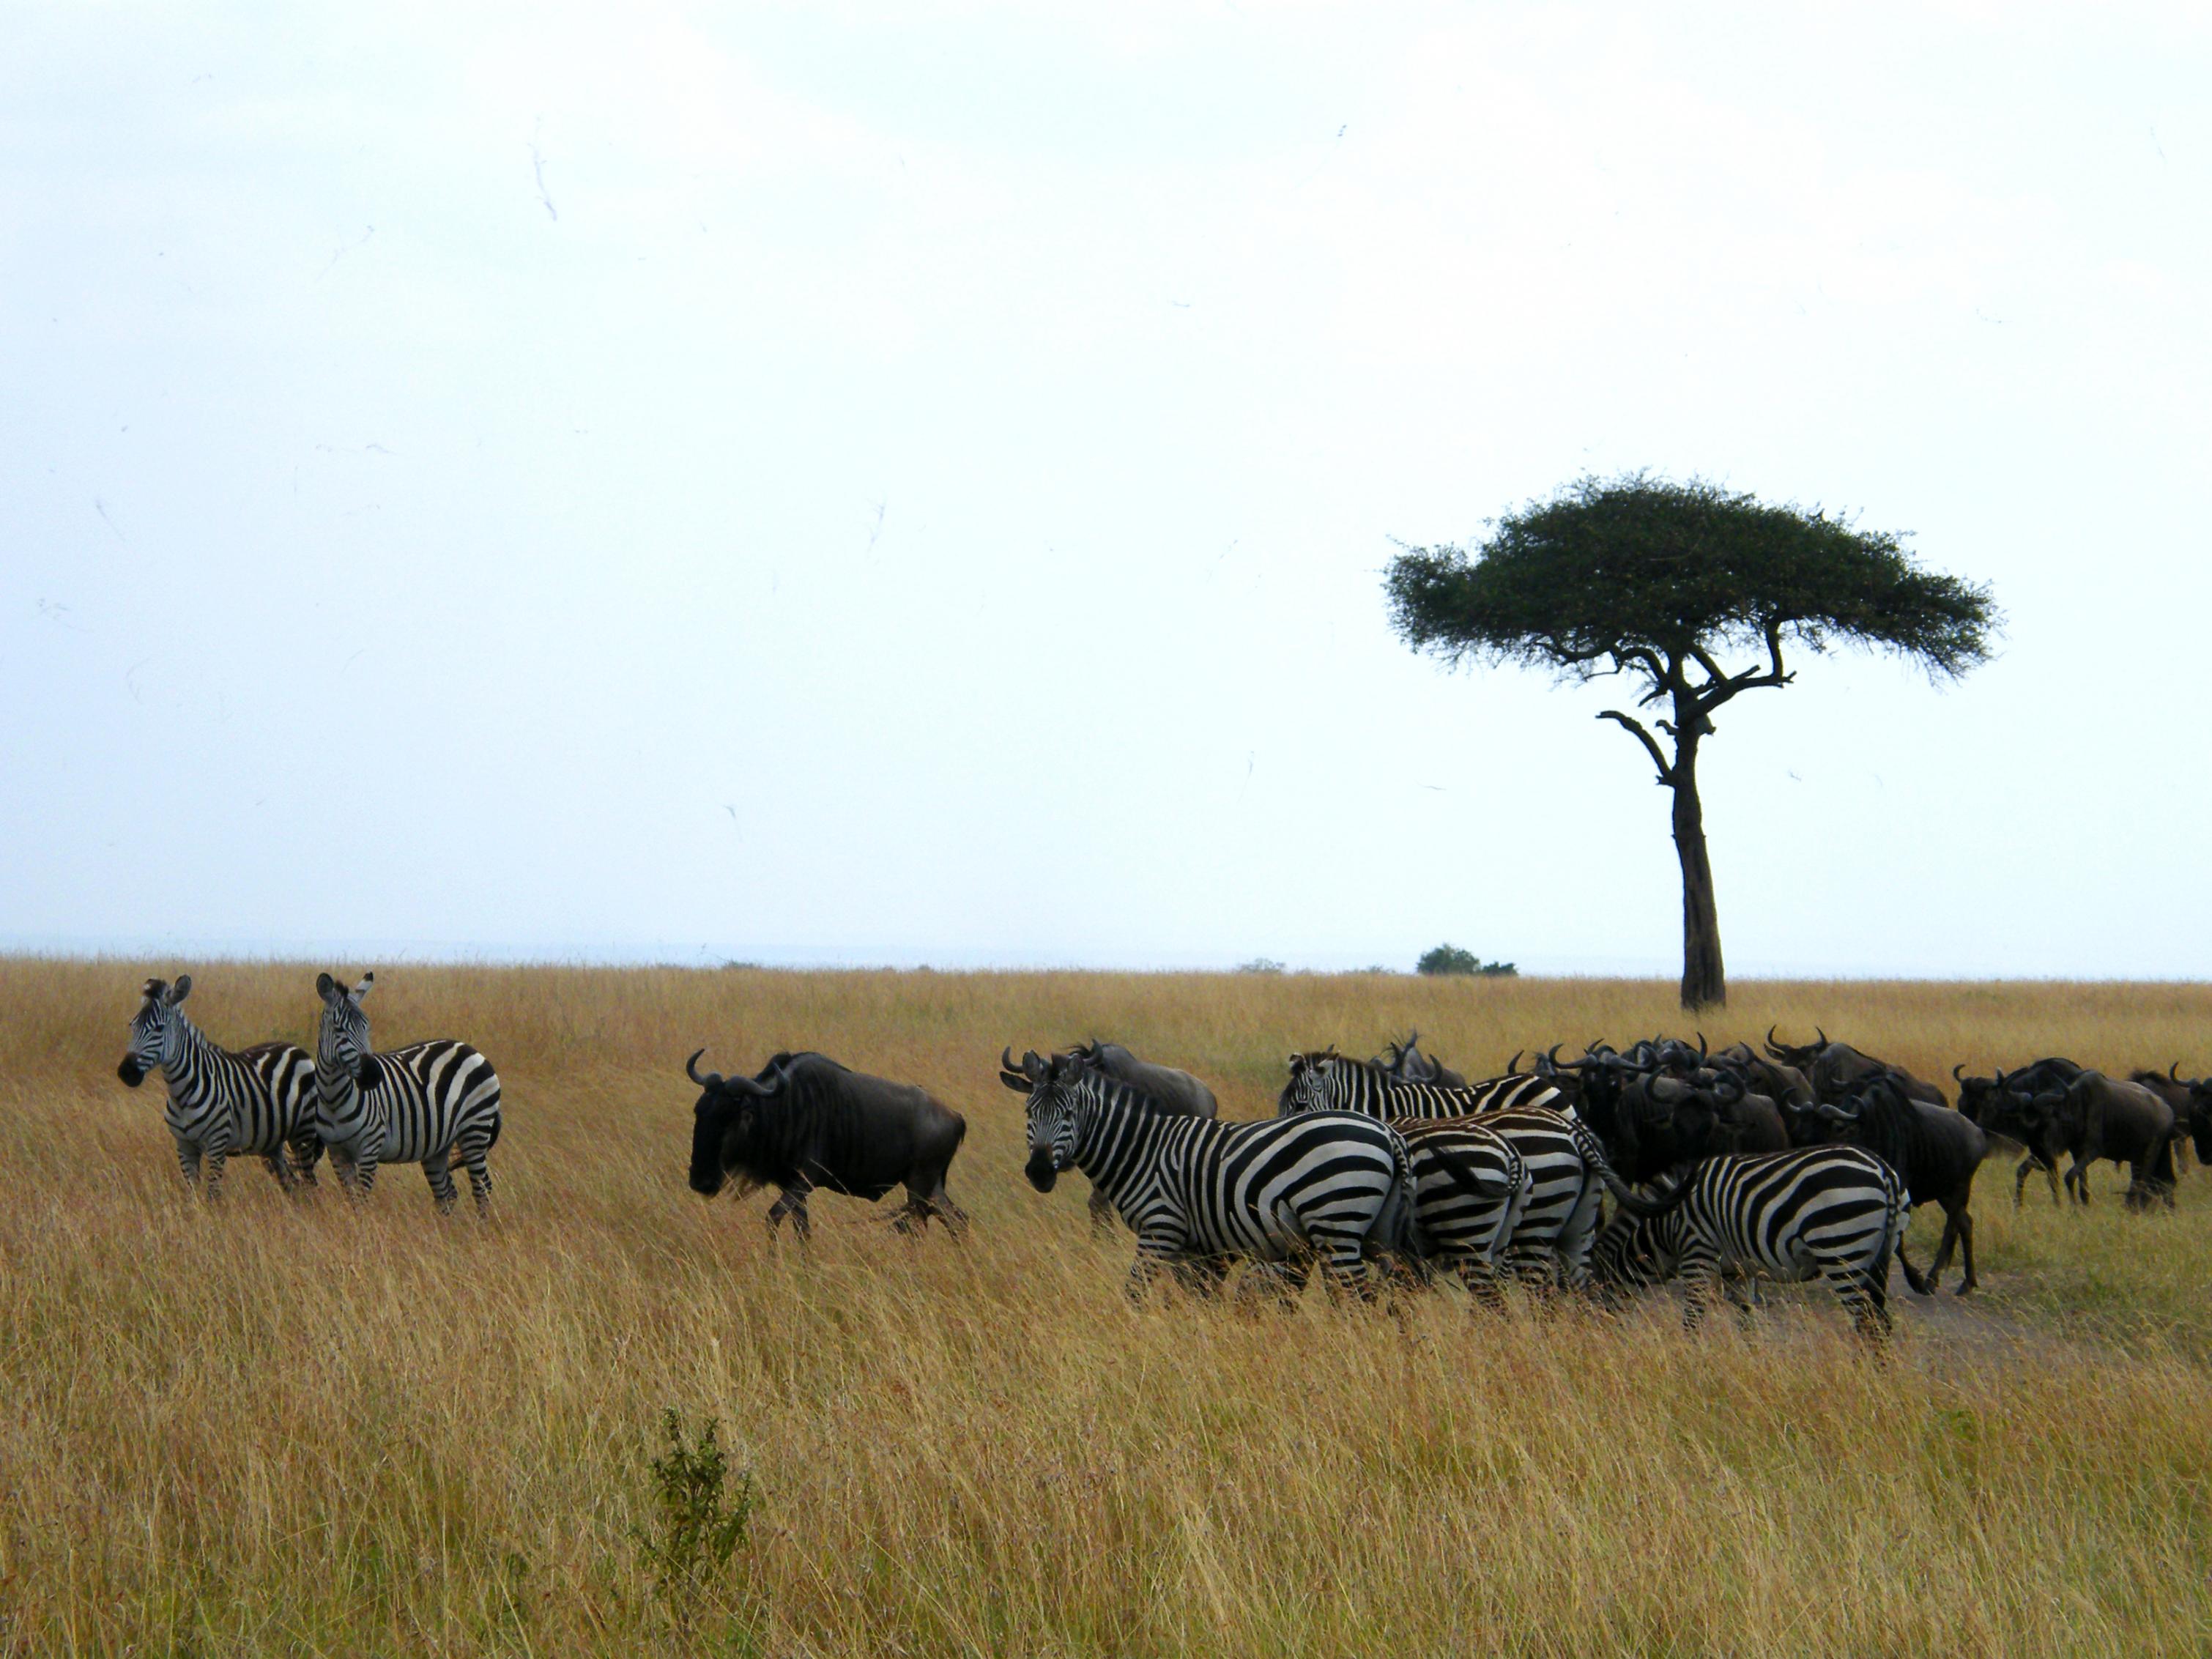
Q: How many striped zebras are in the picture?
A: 7